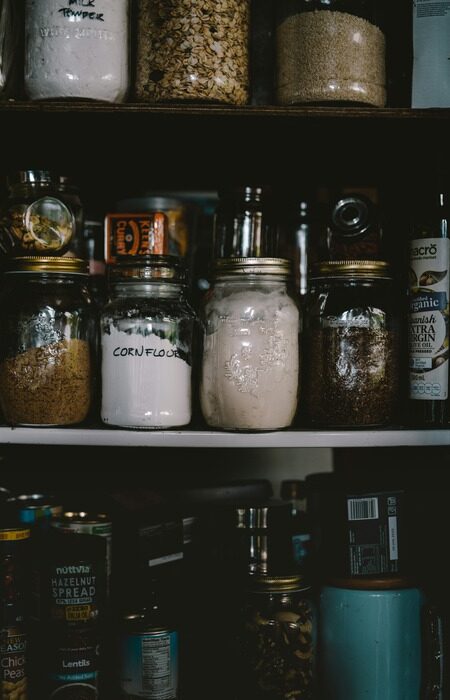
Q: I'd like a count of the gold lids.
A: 4